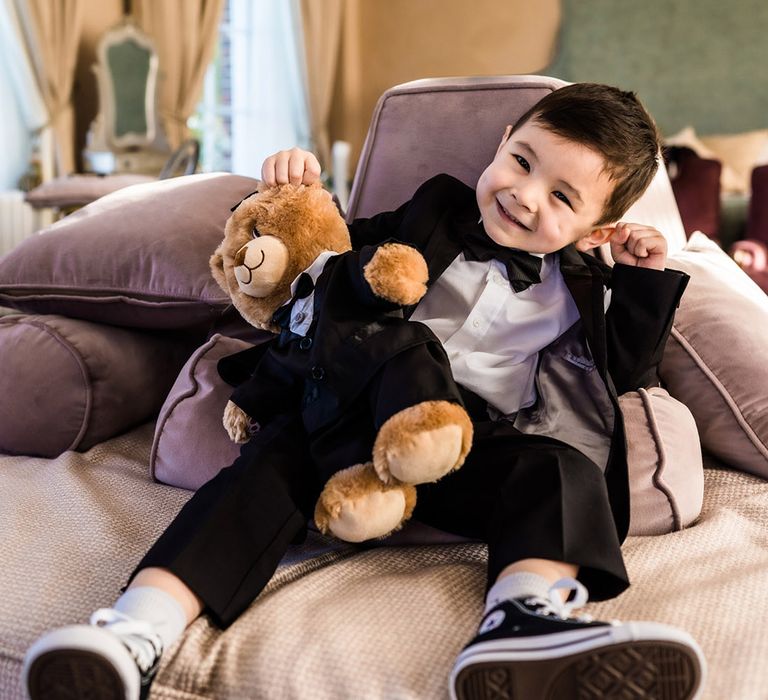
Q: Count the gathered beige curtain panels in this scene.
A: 3